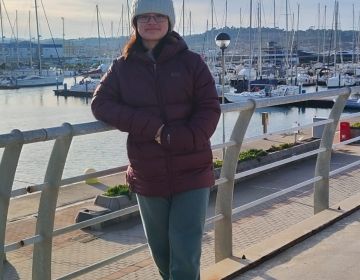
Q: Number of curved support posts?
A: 4